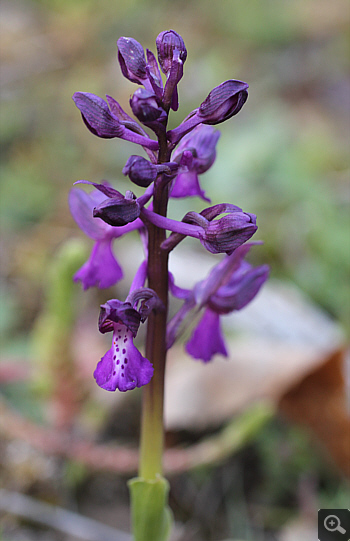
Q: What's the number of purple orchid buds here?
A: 8